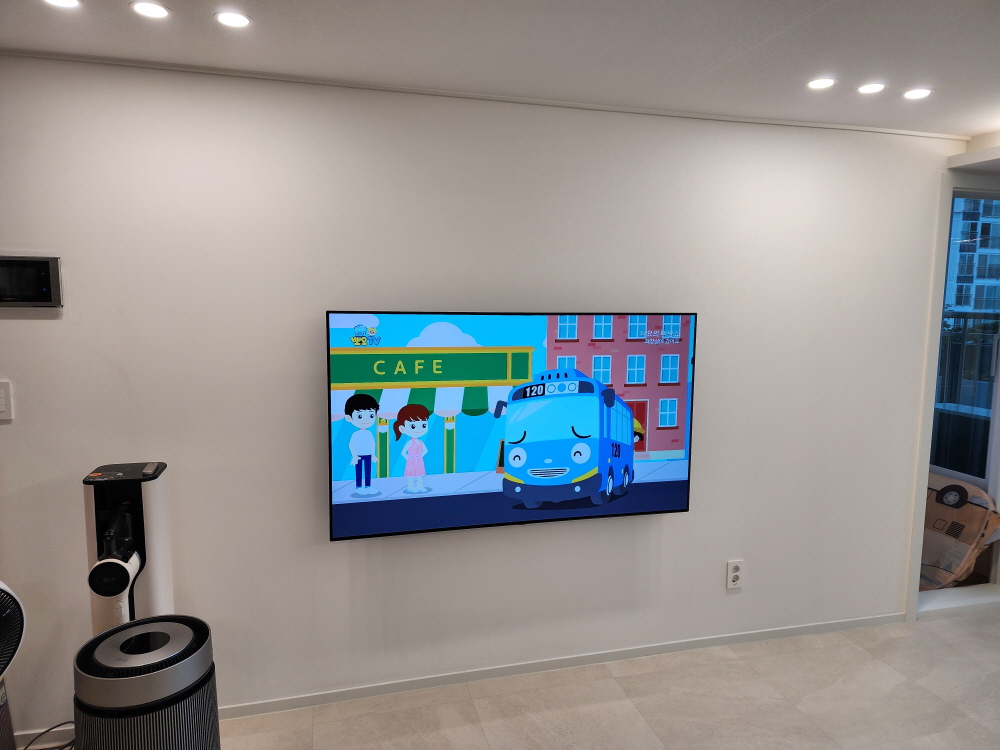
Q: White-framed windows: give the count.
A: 9